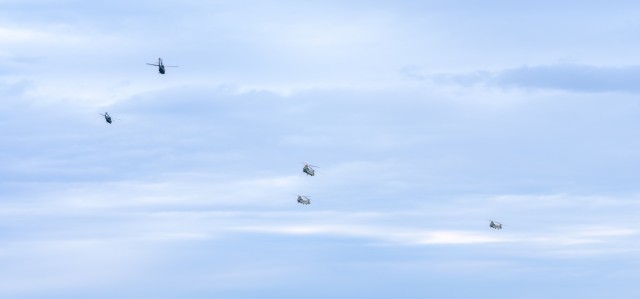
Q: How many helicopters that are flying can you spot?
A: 5